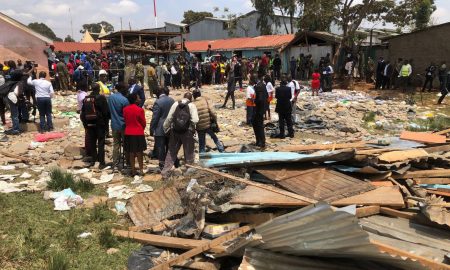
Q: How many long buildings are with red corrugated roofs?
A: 2